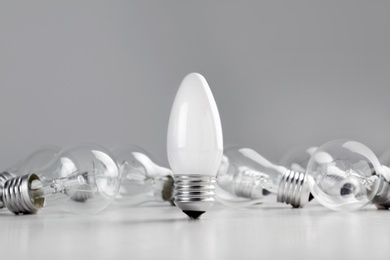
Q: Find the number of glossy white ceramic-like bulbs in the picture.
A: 1